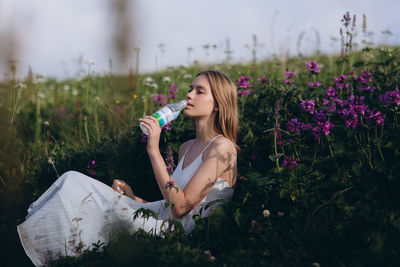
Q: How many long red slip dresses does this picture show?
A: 0